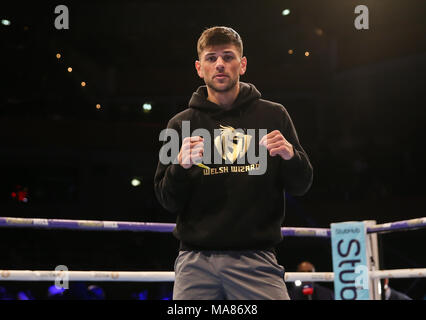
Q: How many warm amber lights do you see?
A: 6